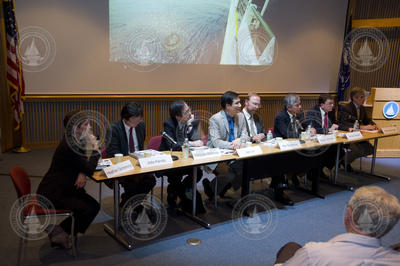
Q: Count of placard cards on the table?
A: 8